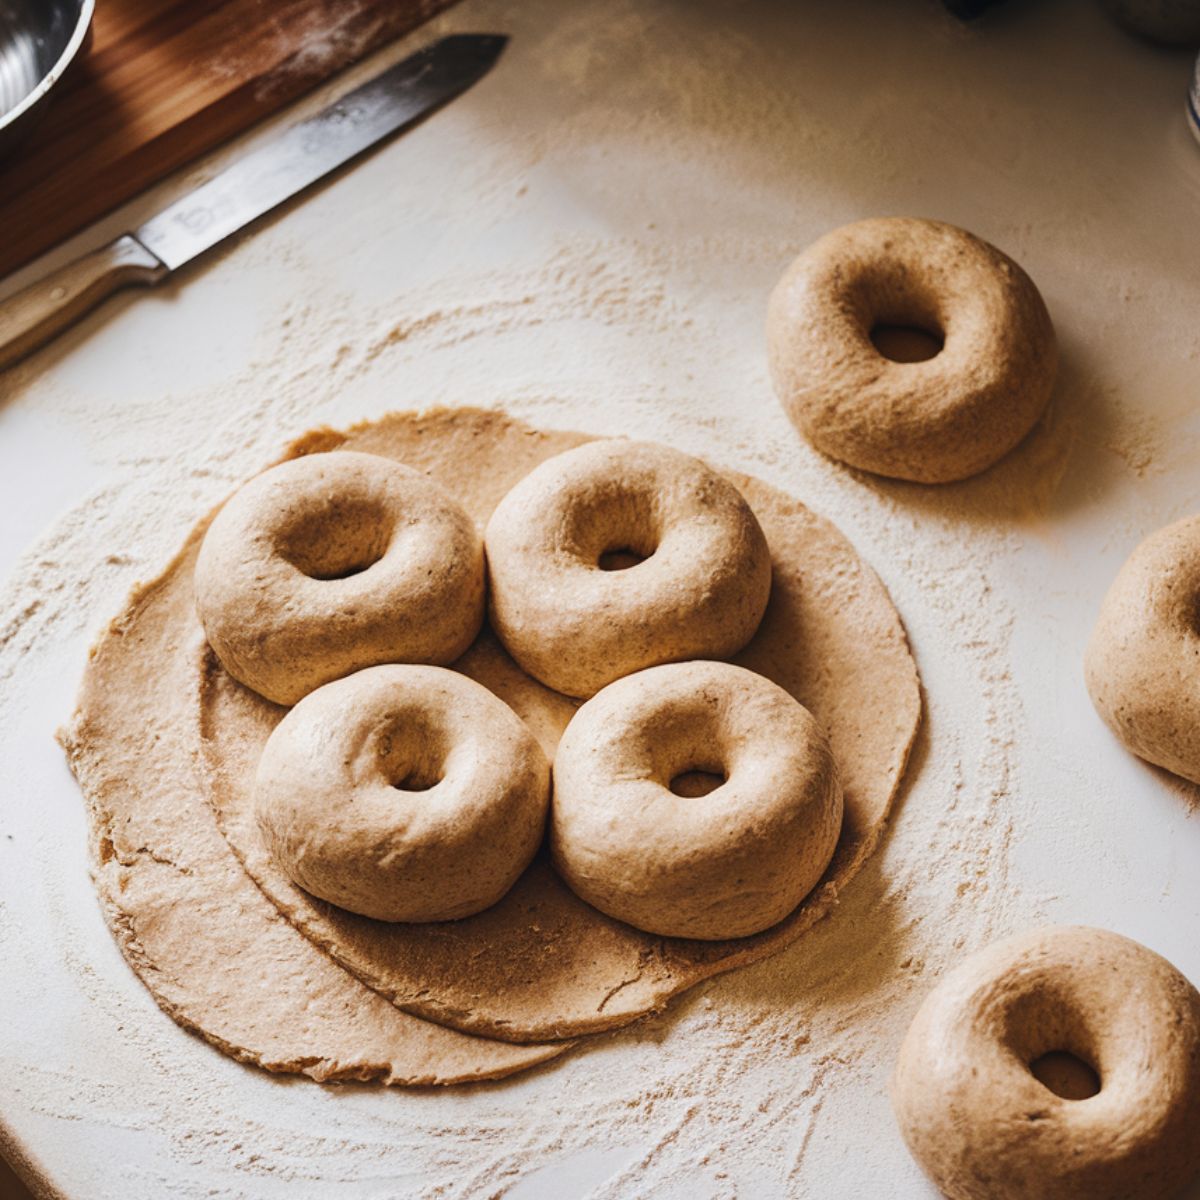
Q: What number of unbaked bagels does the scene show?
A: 7